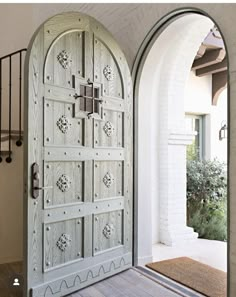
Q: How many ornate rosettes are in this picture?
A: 8